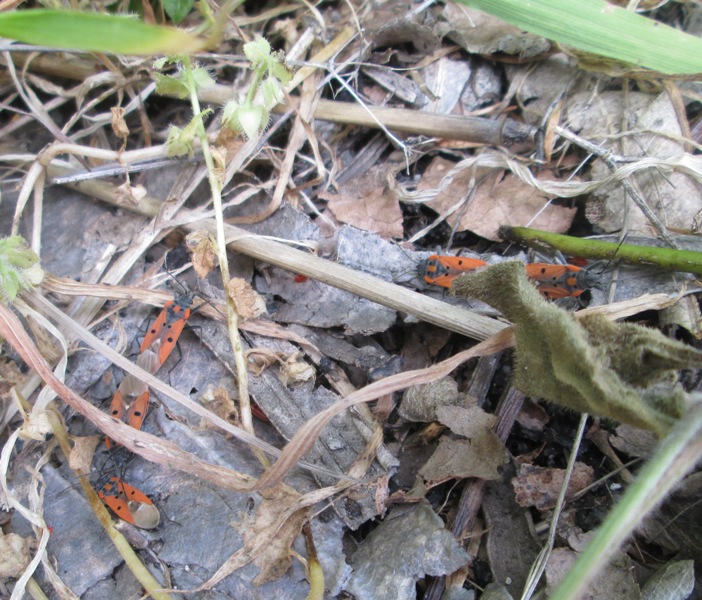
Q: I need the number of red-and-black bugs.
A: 5